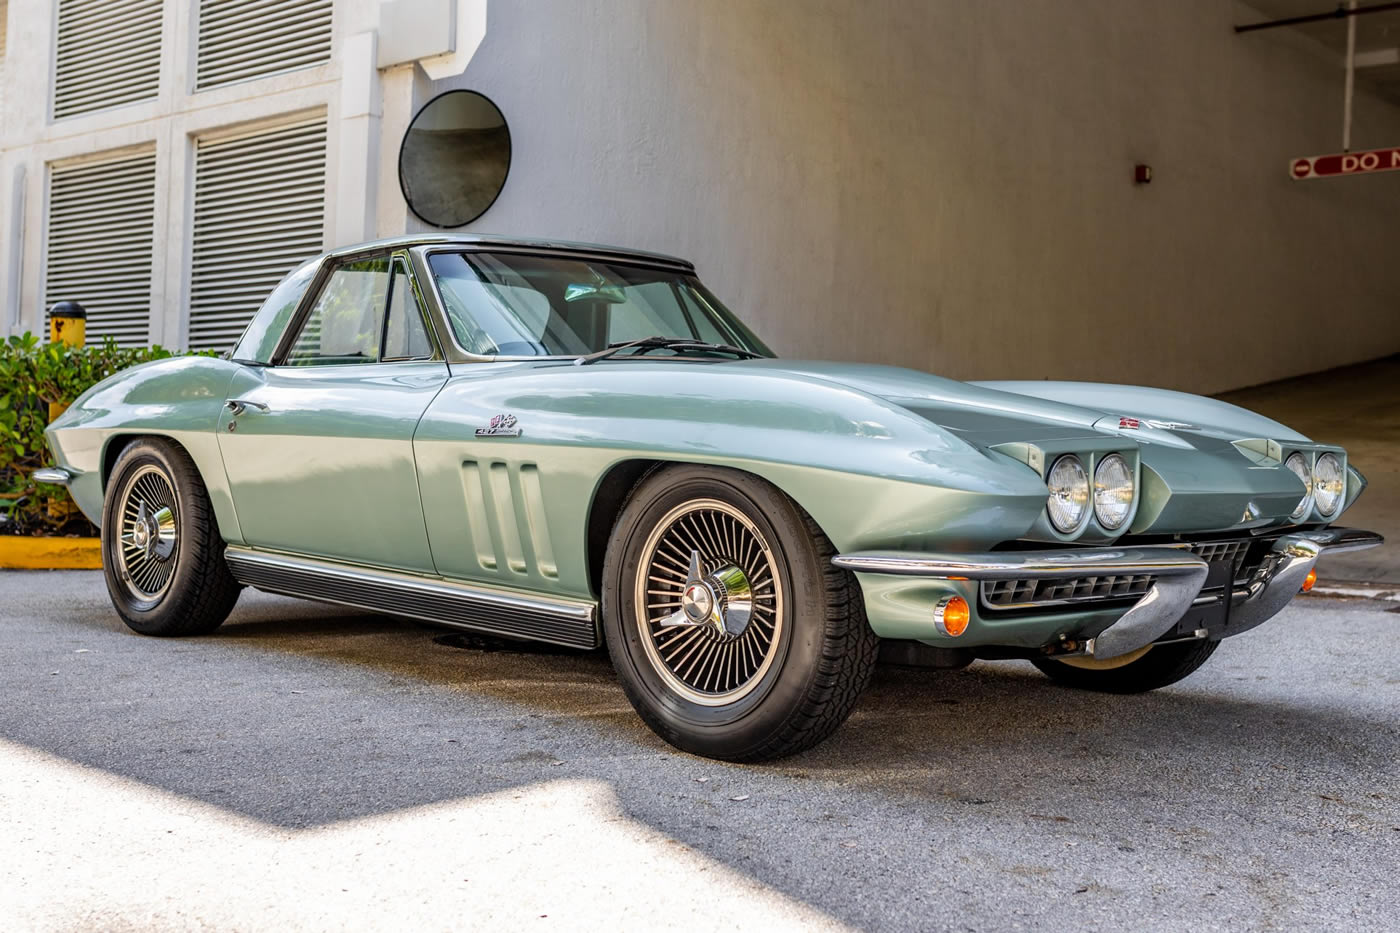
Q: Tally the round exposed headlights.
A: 4